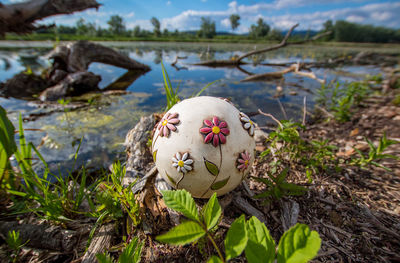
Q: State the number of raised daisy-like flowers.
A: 5